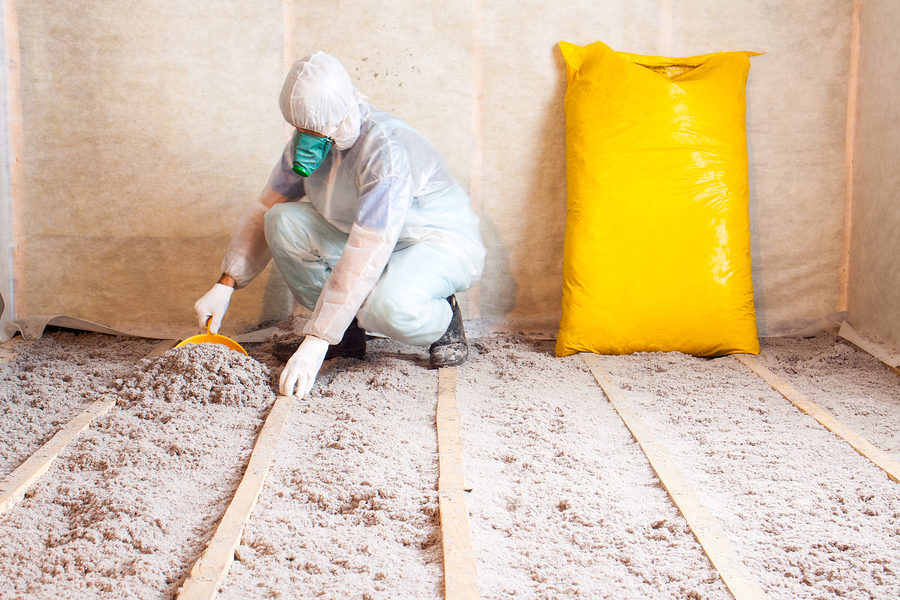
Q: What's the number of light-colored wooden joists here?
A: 5